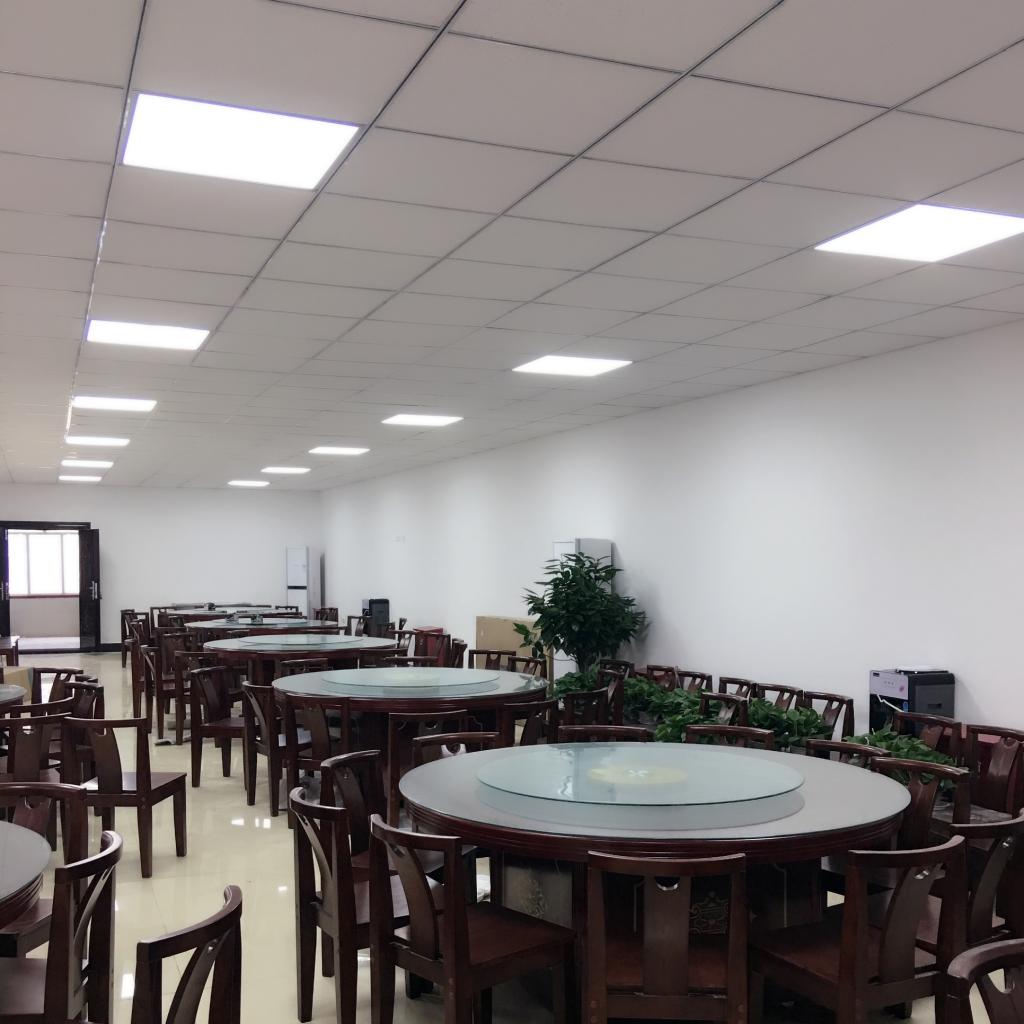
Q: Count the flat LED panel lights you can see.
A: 12